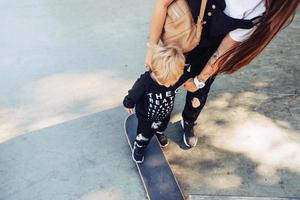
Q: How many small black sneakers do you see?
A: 2